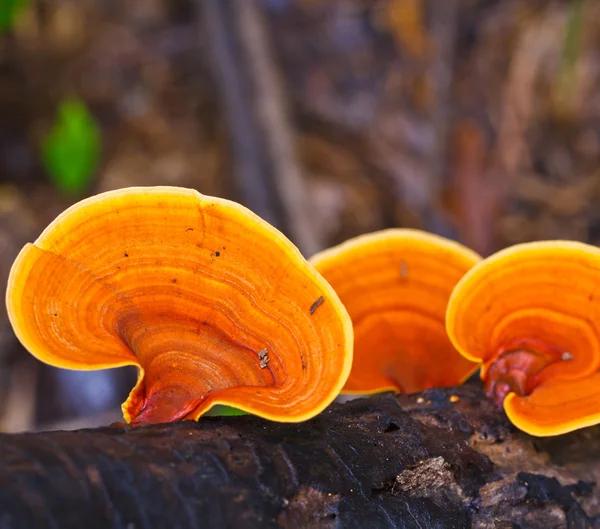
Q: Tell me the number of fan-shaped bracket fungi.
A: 3